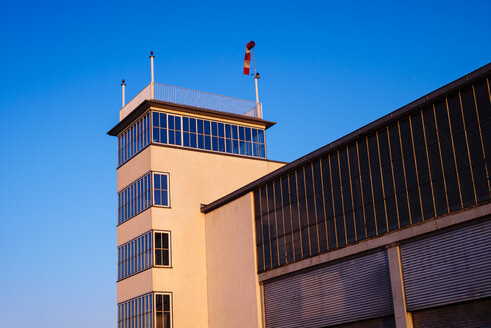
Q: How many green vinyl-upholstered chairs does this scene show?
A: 0